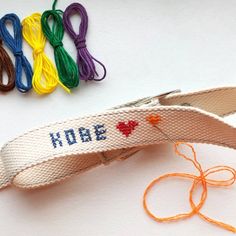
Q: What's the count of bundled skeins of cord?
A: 5